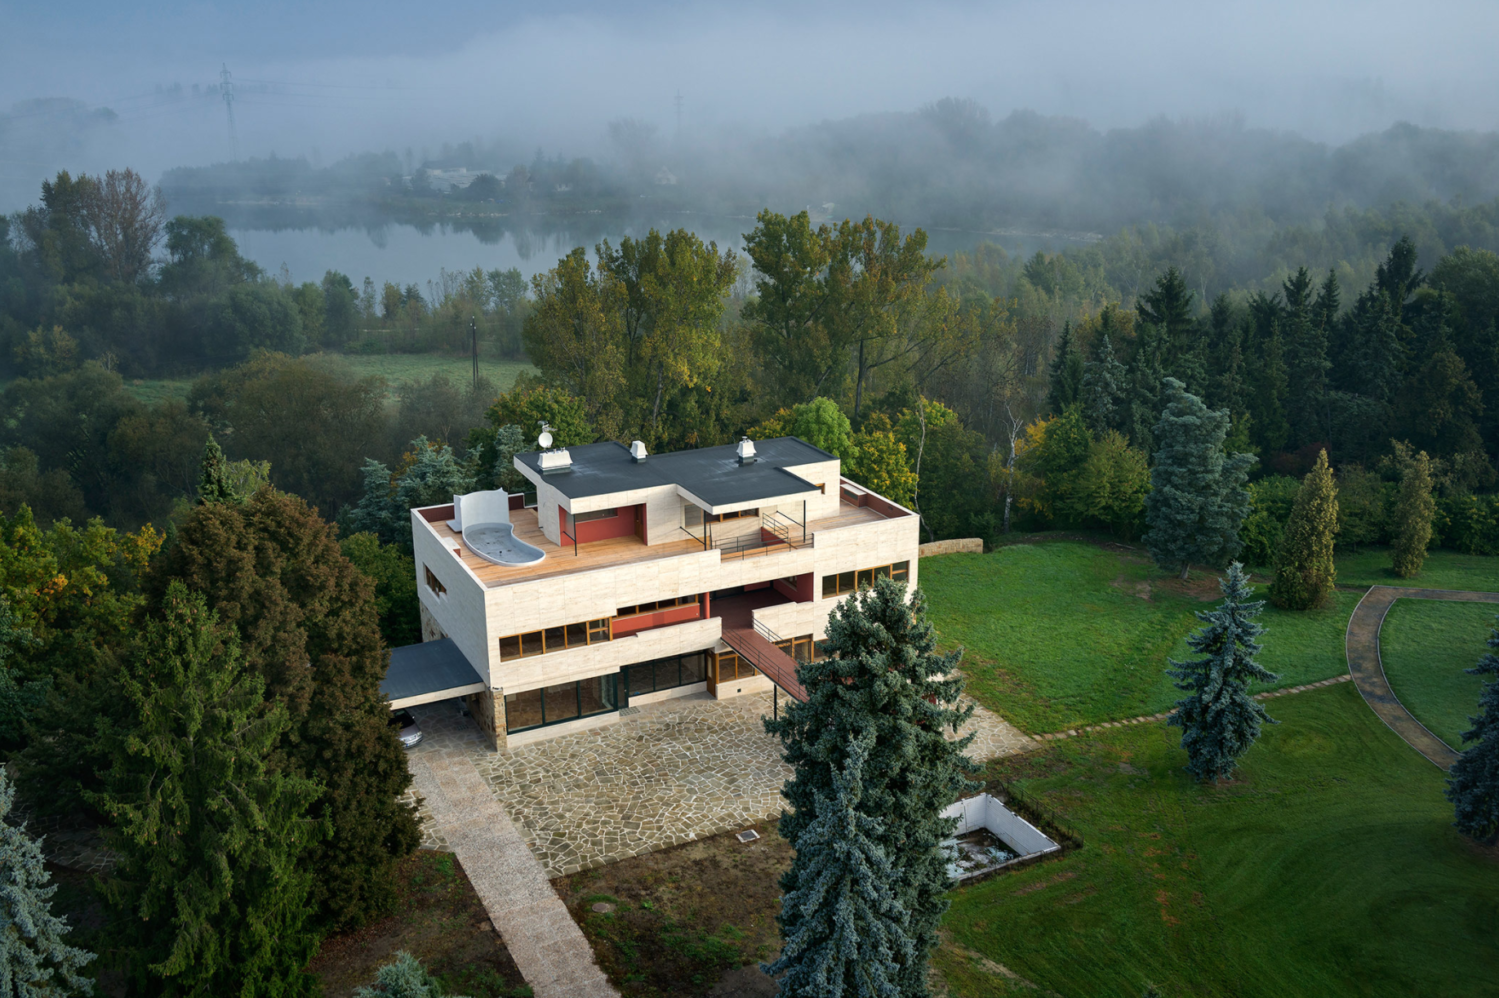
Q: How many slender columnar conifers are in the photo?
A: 2